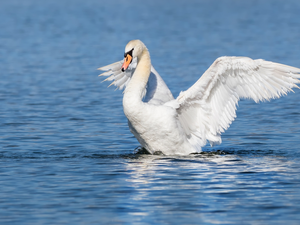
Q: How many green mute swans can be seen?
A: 0